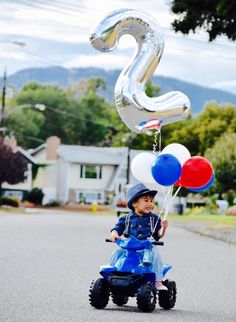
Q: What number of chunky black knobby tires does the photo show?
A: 4